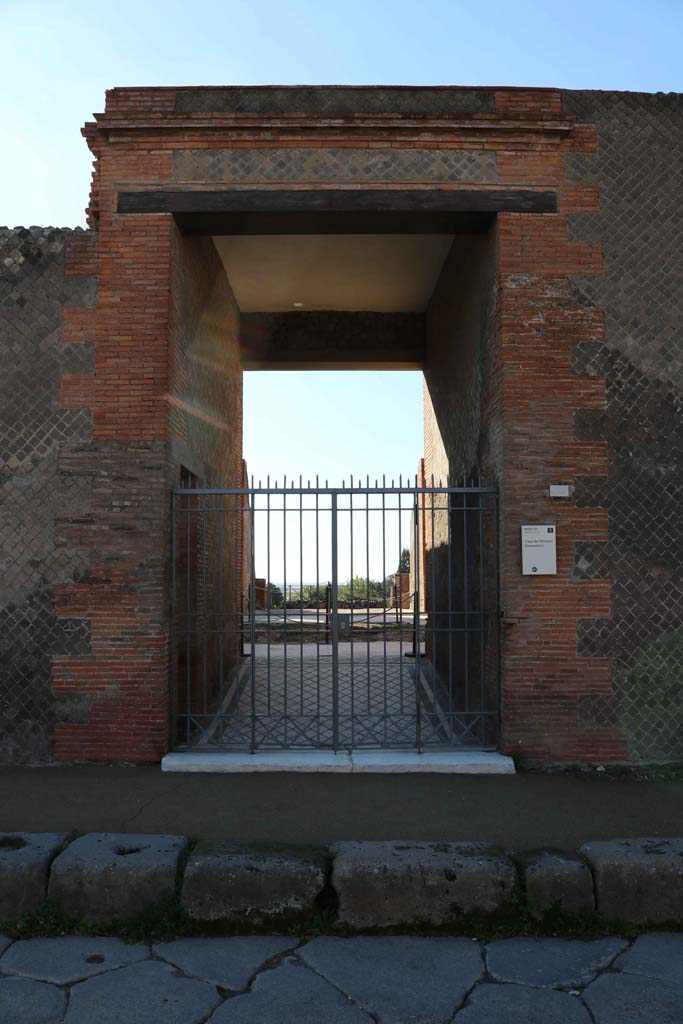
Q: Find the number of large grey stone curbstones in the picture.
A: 6